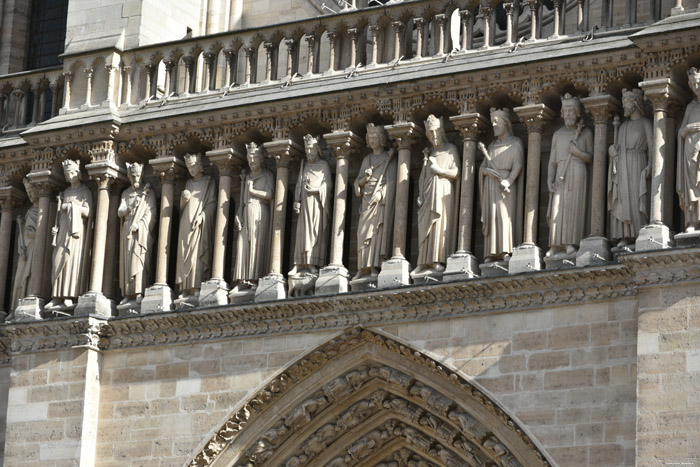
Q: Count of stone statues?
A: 12